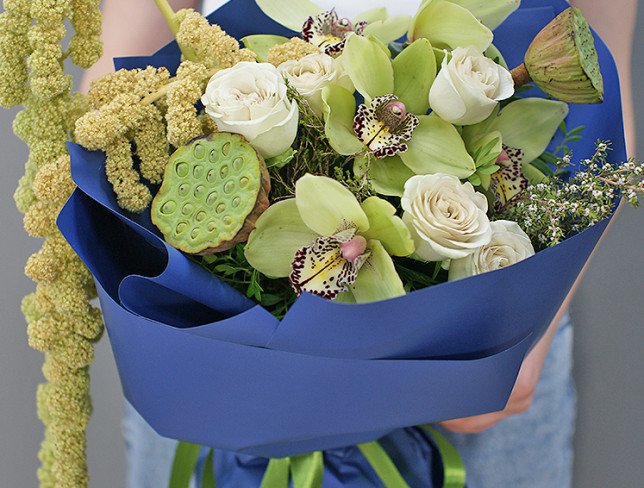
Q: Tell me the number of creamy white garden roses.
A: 5